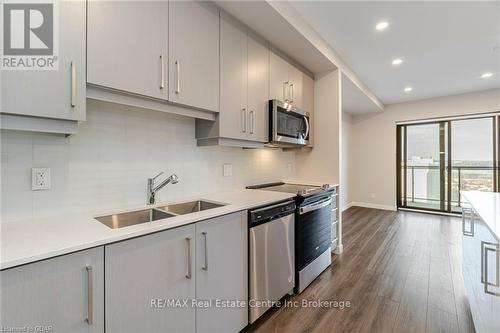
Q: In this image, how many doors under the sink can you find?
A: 2